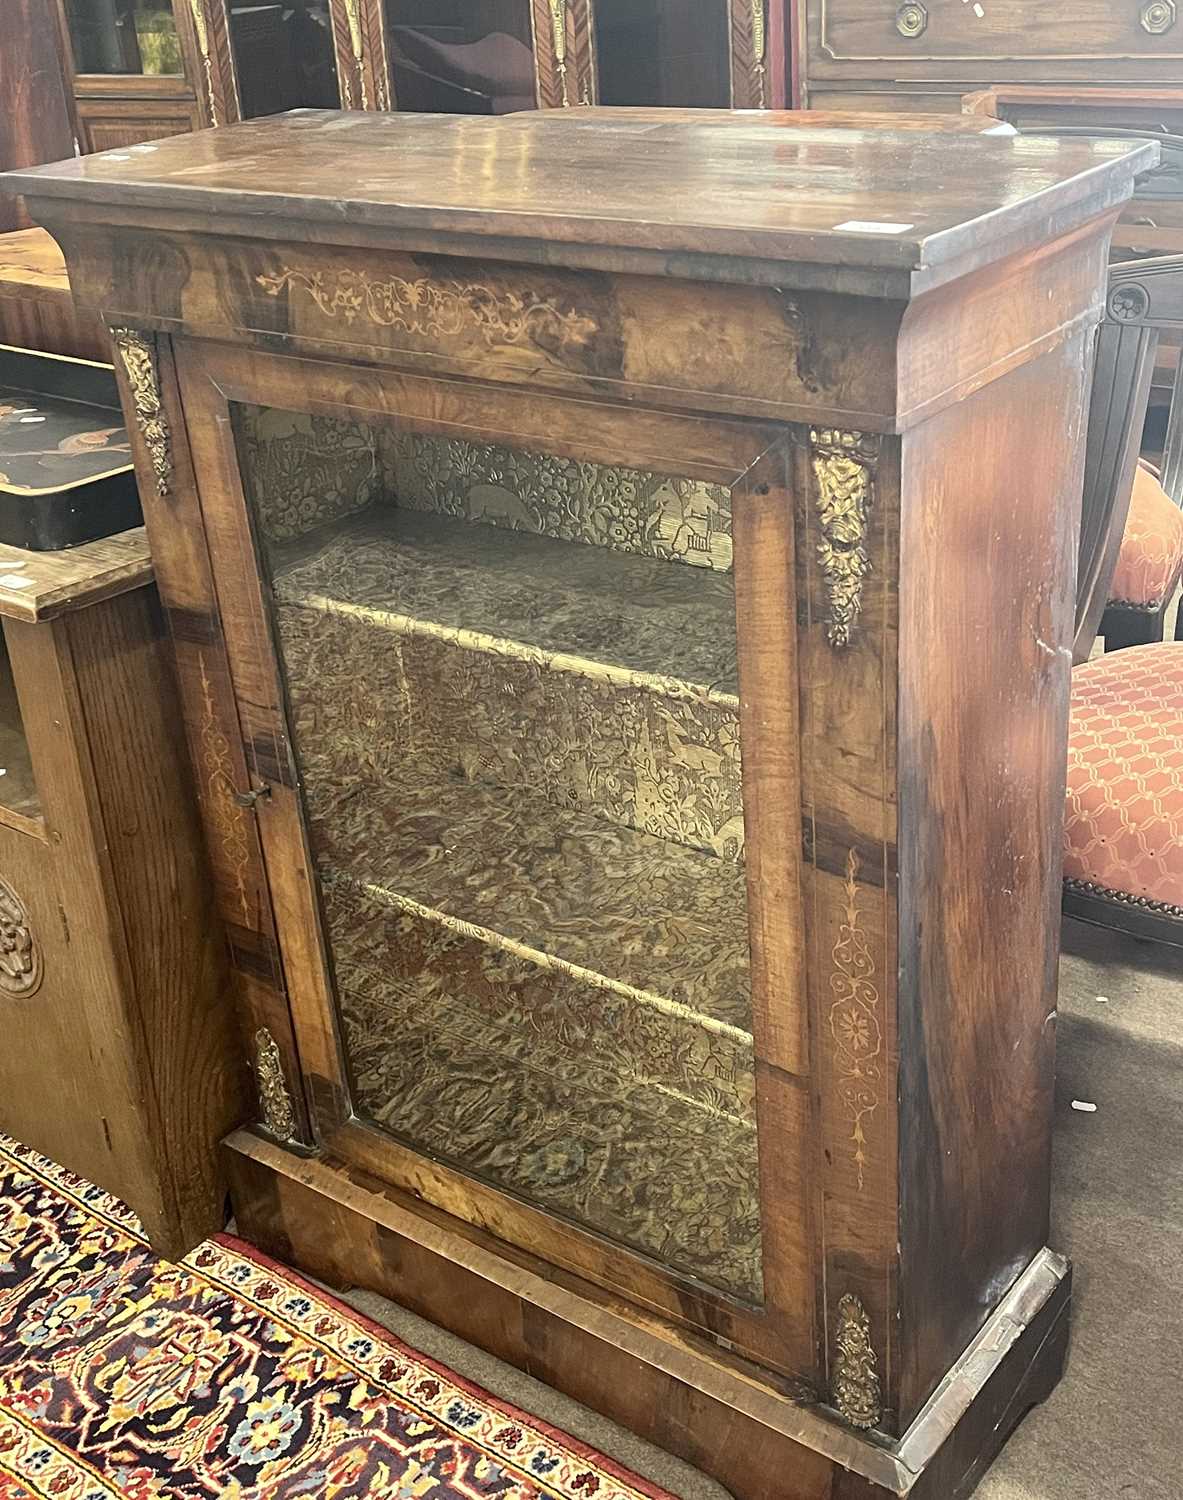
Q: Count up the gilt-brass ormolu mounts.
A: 4